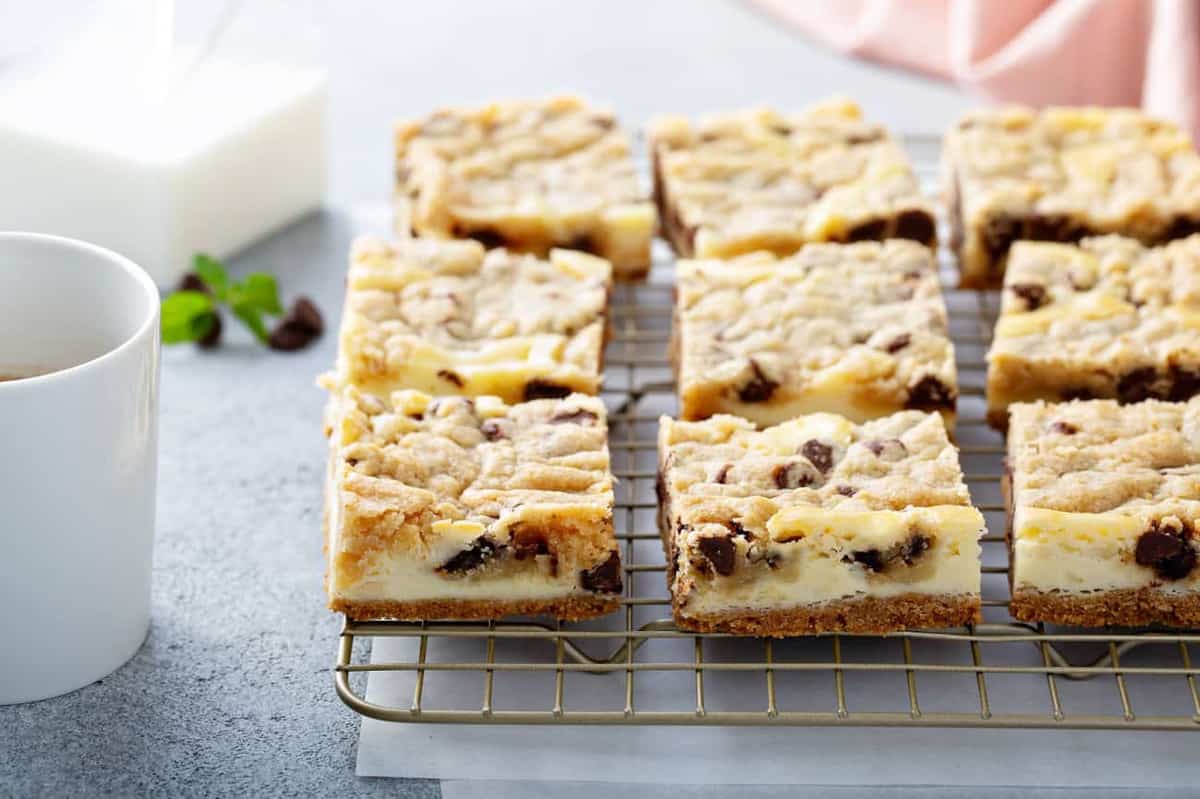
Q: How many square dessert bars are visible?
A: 9